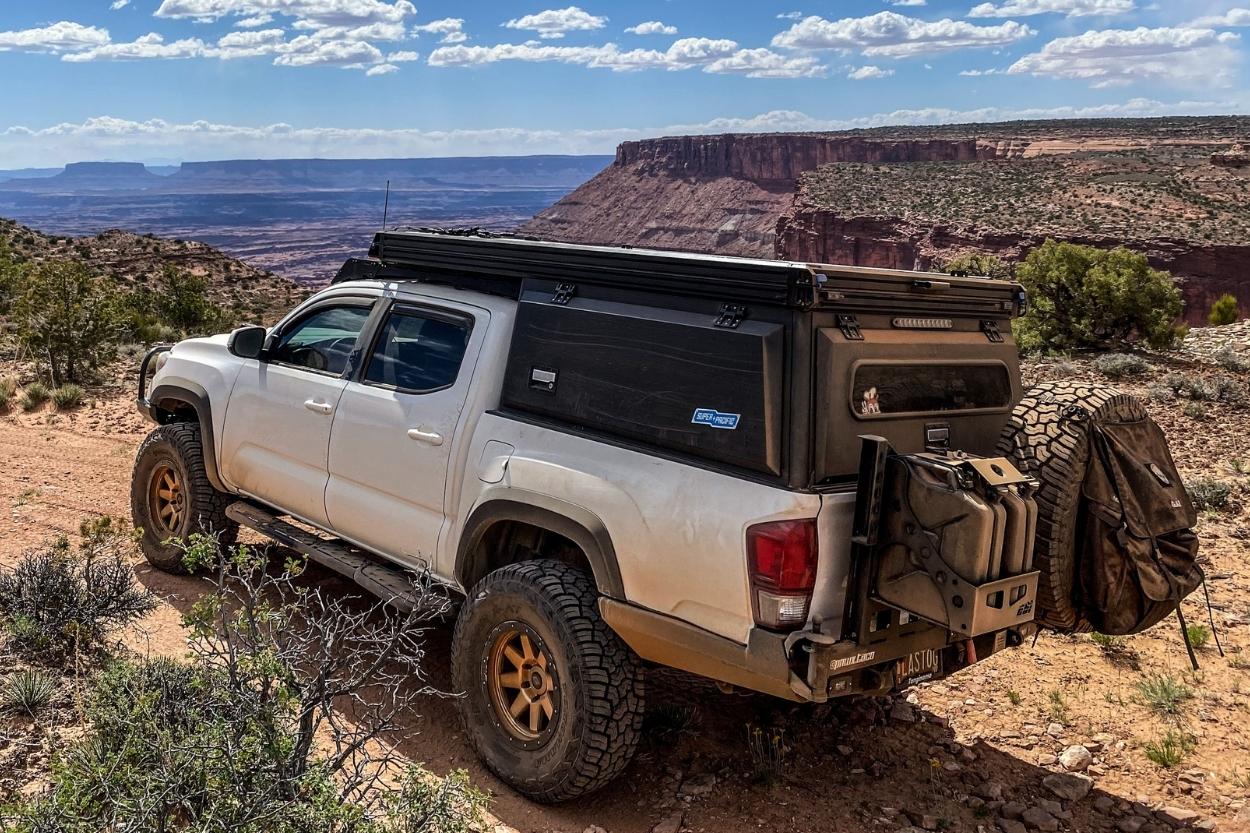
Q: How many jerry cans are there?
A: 2